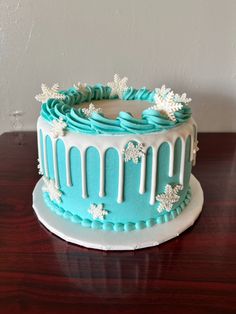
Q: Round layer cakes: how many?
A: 1